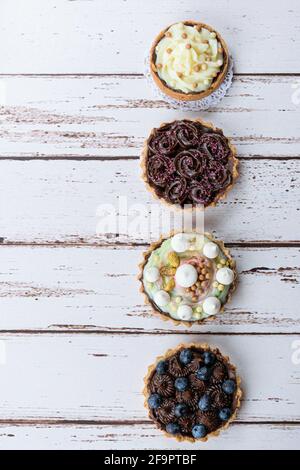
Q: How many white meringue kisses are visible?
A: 8